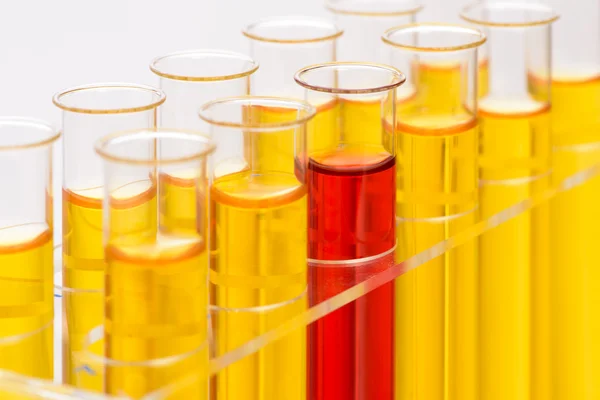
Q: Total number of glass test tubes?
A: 12